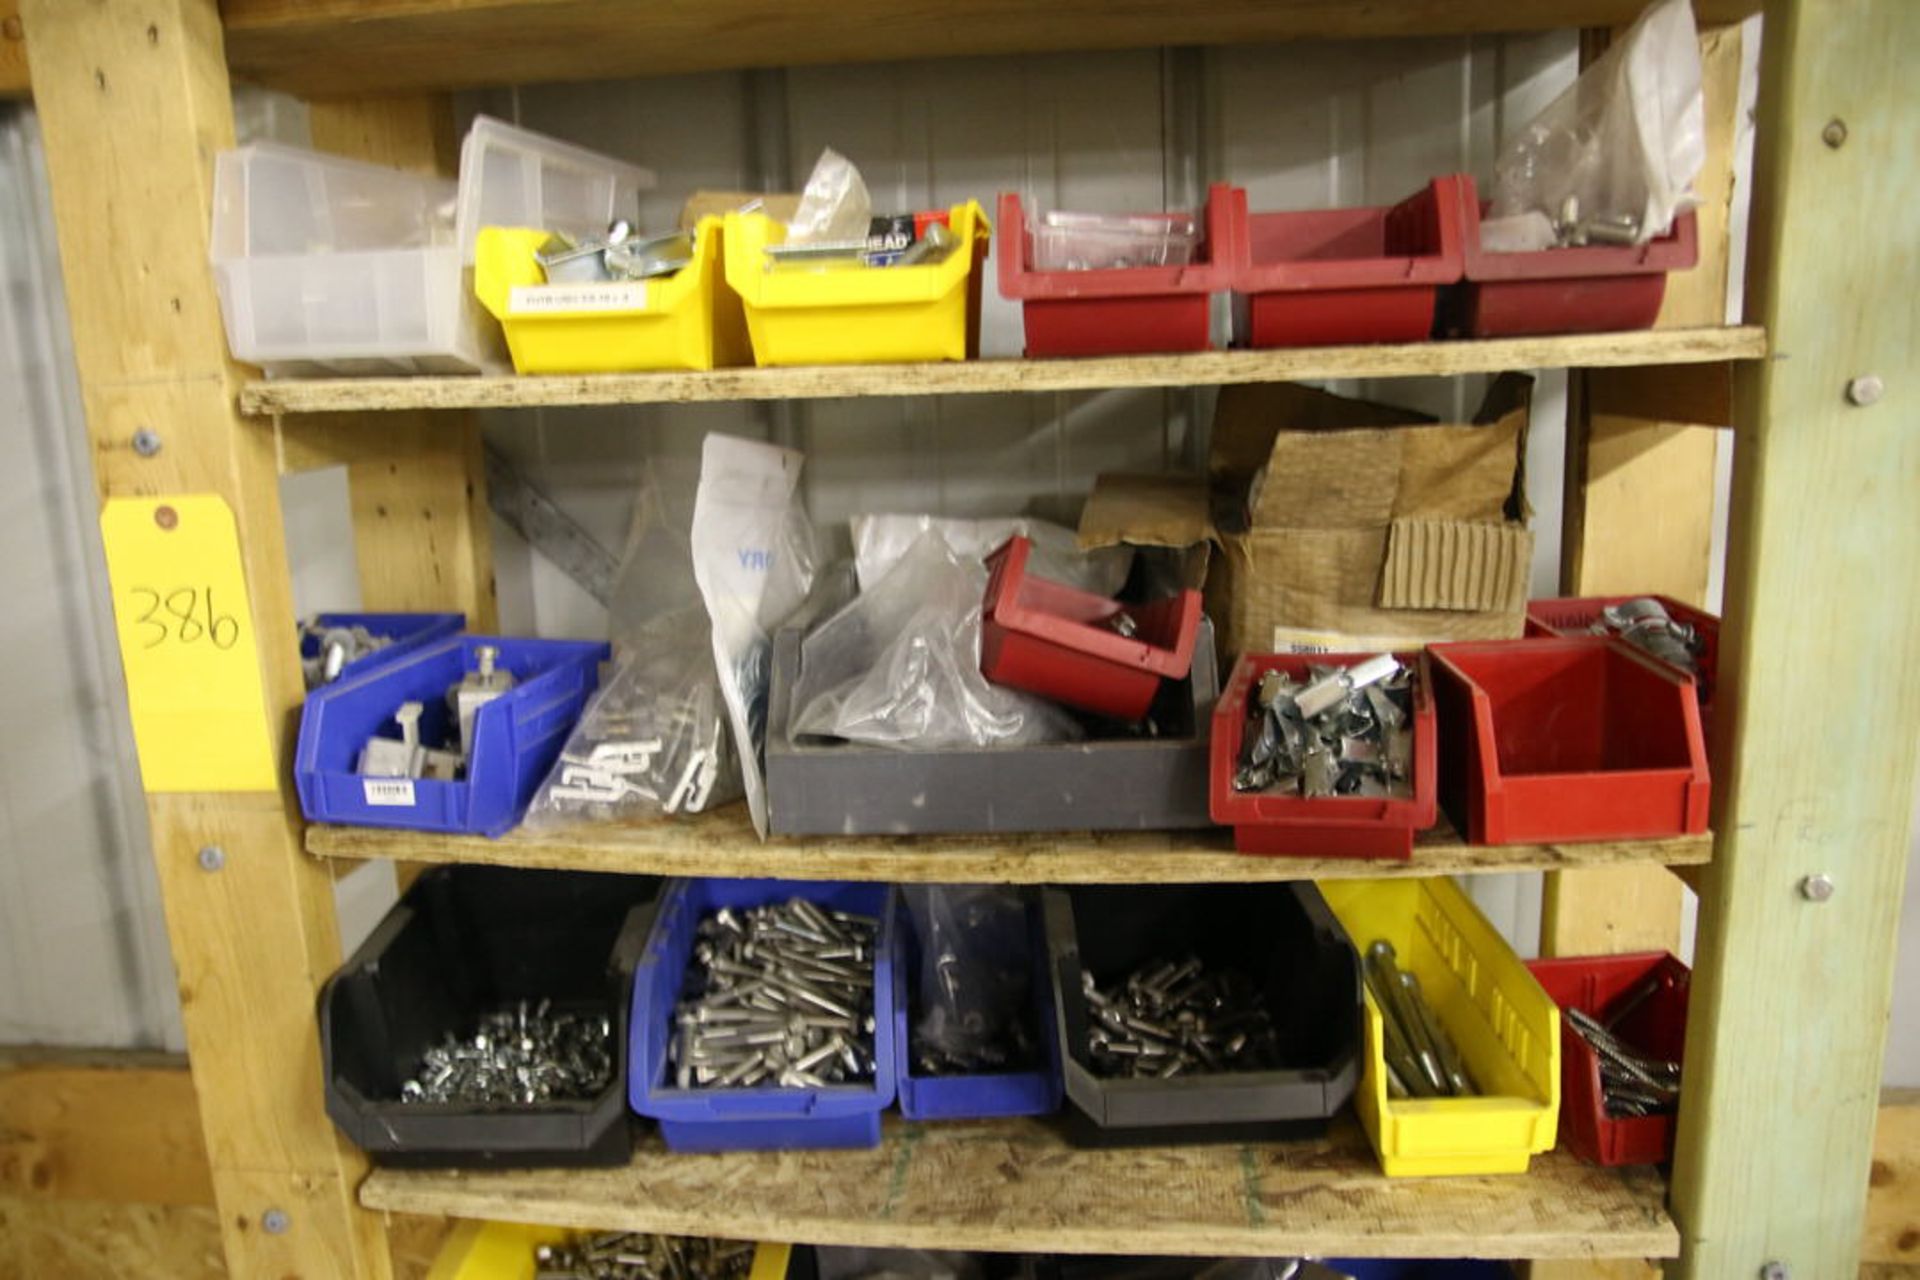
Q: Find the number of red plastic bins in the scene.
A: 8